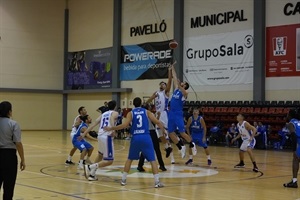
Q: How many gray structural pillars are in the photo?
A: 4